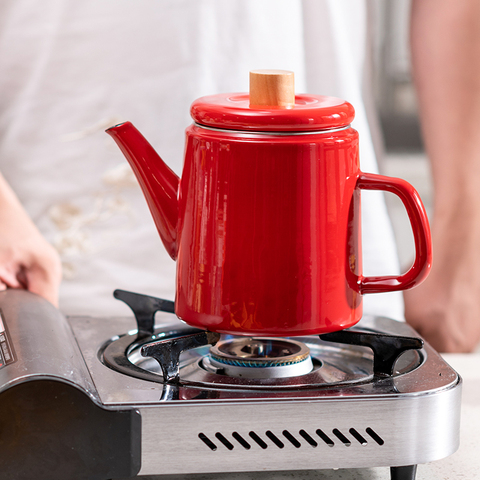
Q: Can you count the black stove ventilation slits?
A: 11